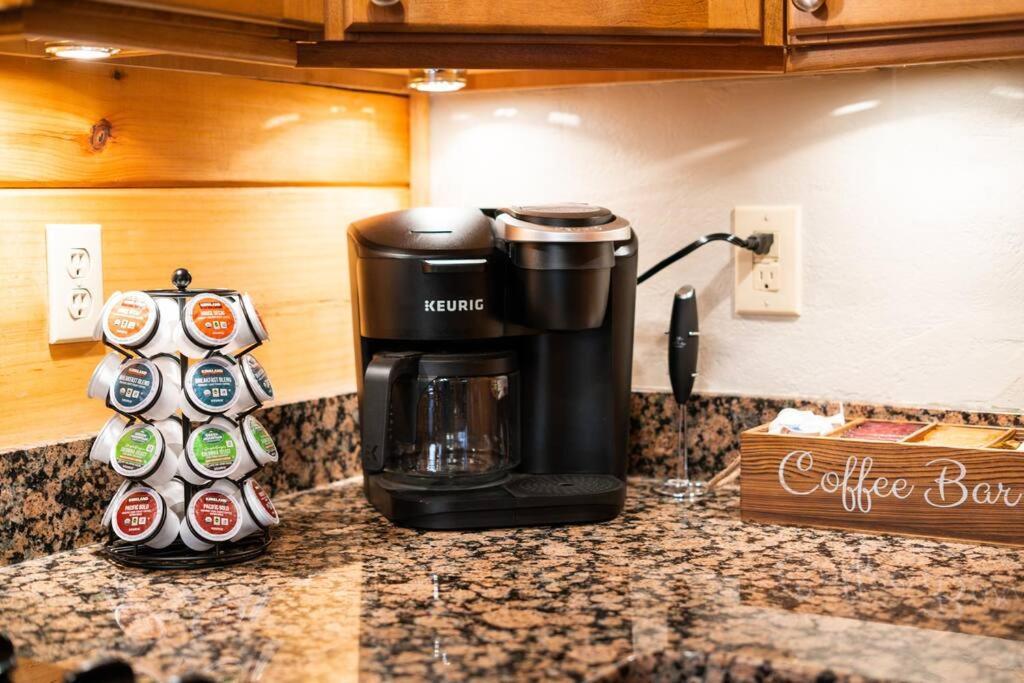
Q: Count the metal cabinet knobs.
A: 2